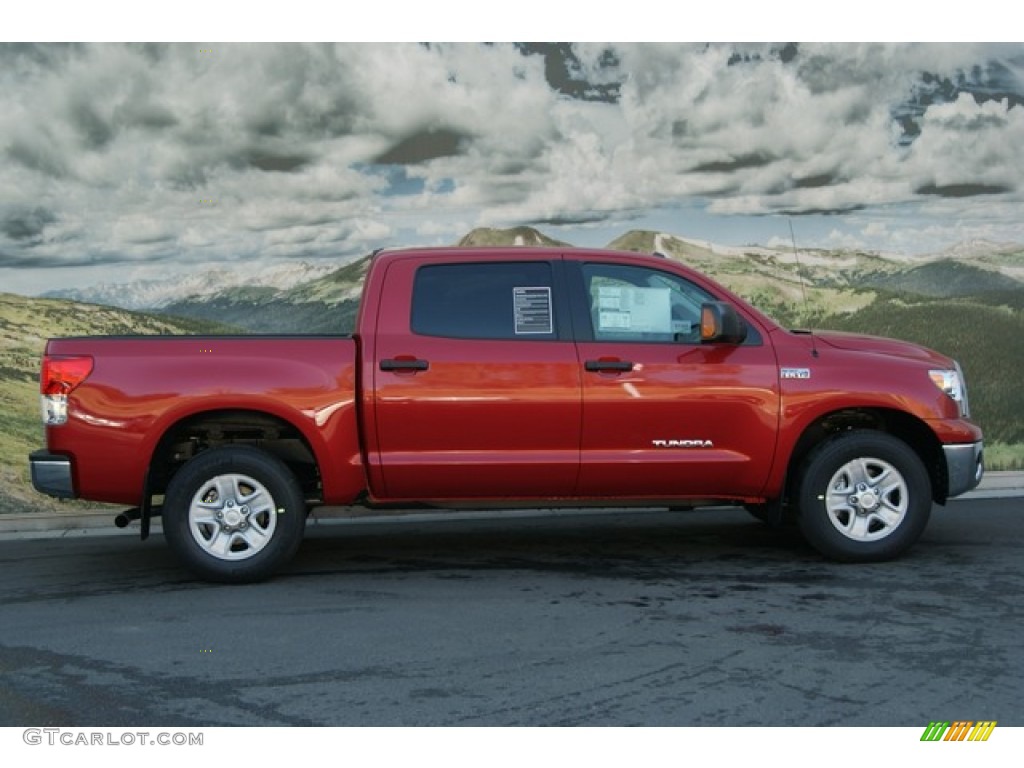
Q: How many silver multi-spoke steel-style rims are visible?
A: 2